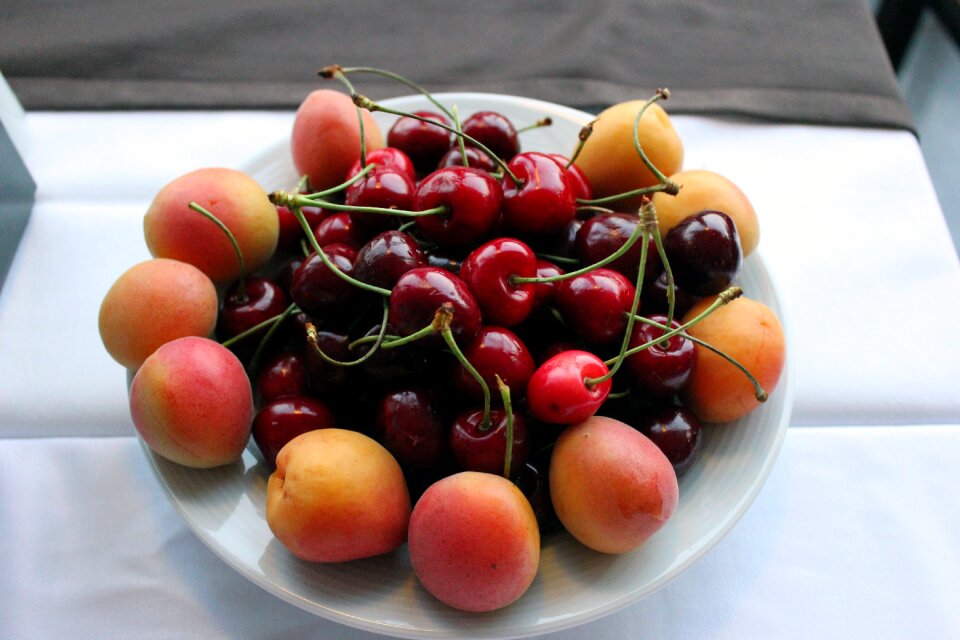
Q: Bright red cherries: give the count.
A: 1